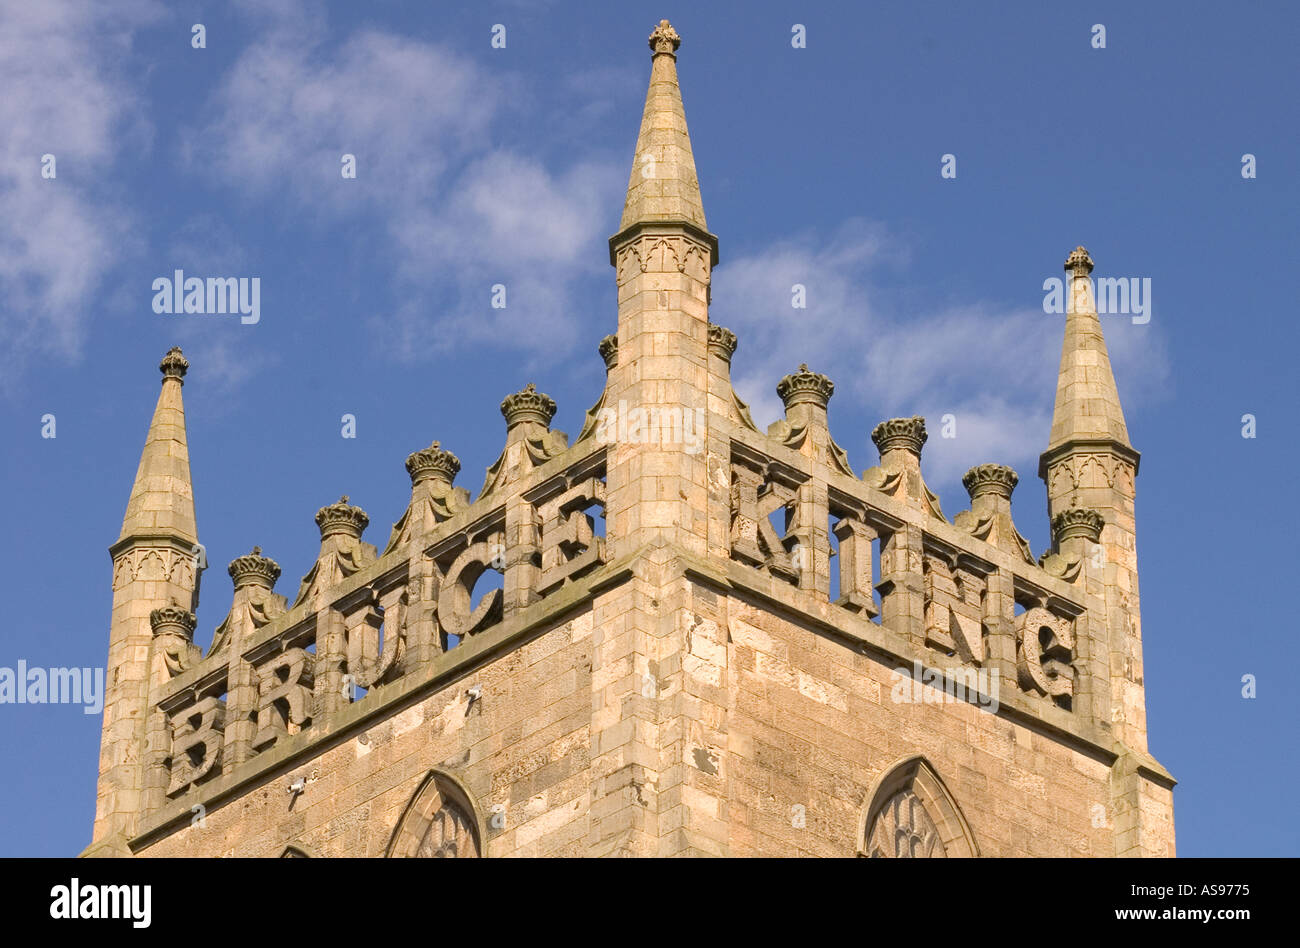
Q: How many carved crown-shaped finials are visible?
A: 11